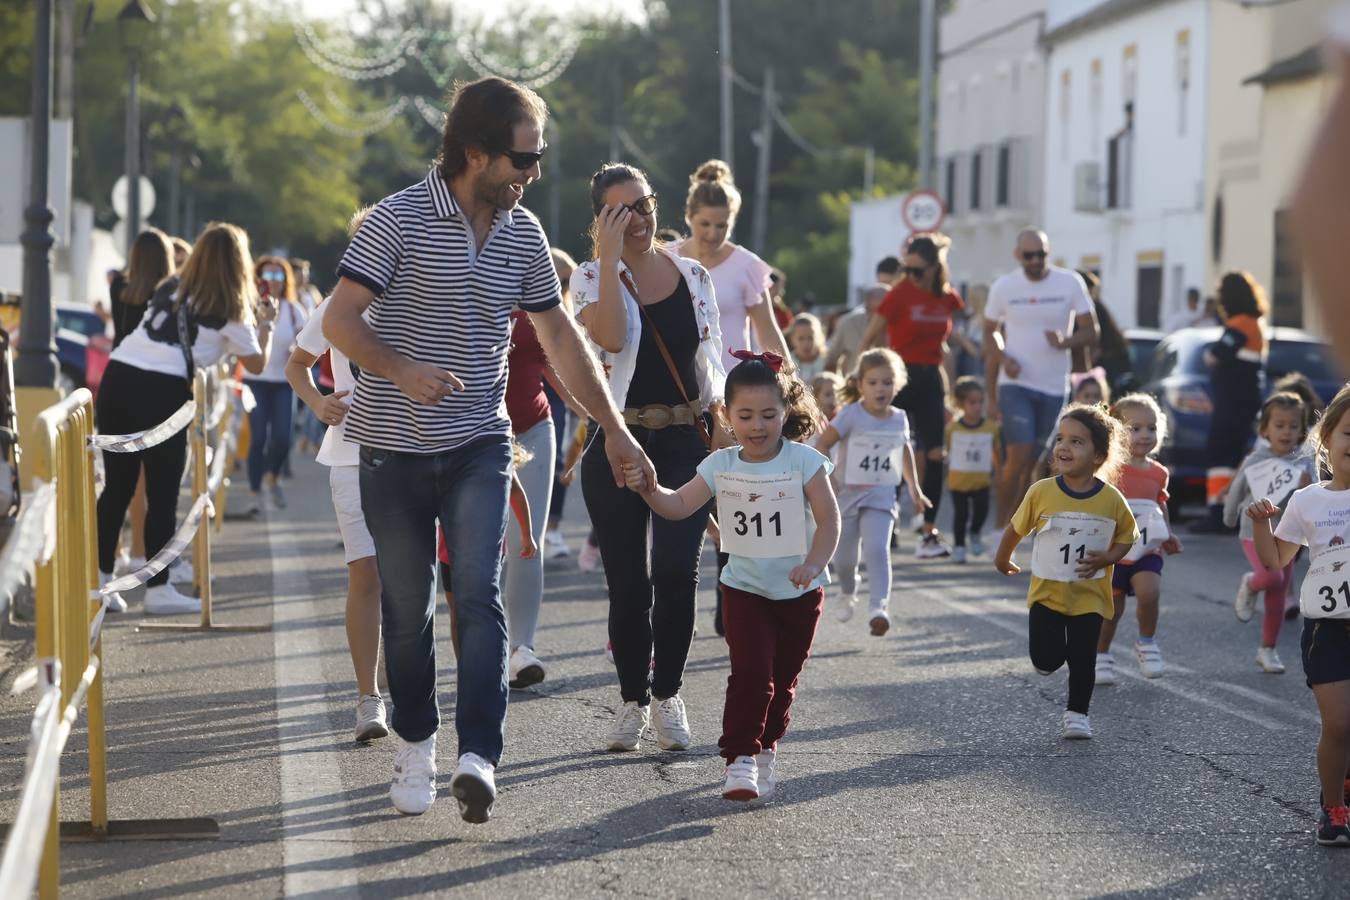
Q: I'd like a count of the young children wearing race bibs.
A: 7